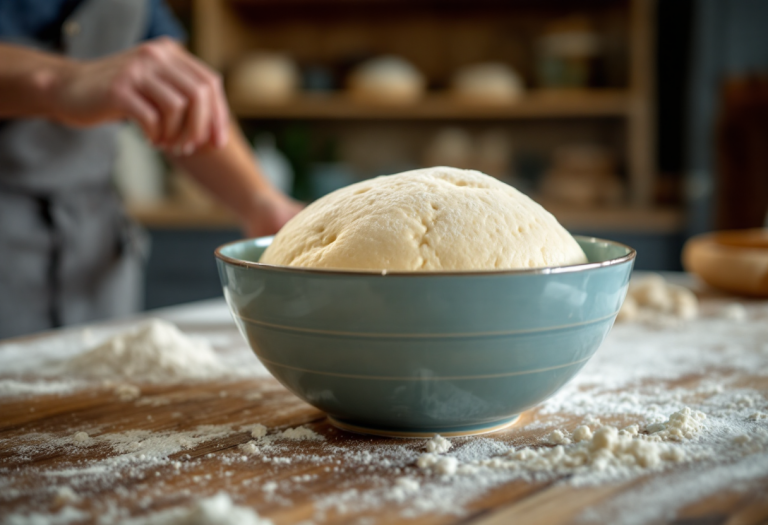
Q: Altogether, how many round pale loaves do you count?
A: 3